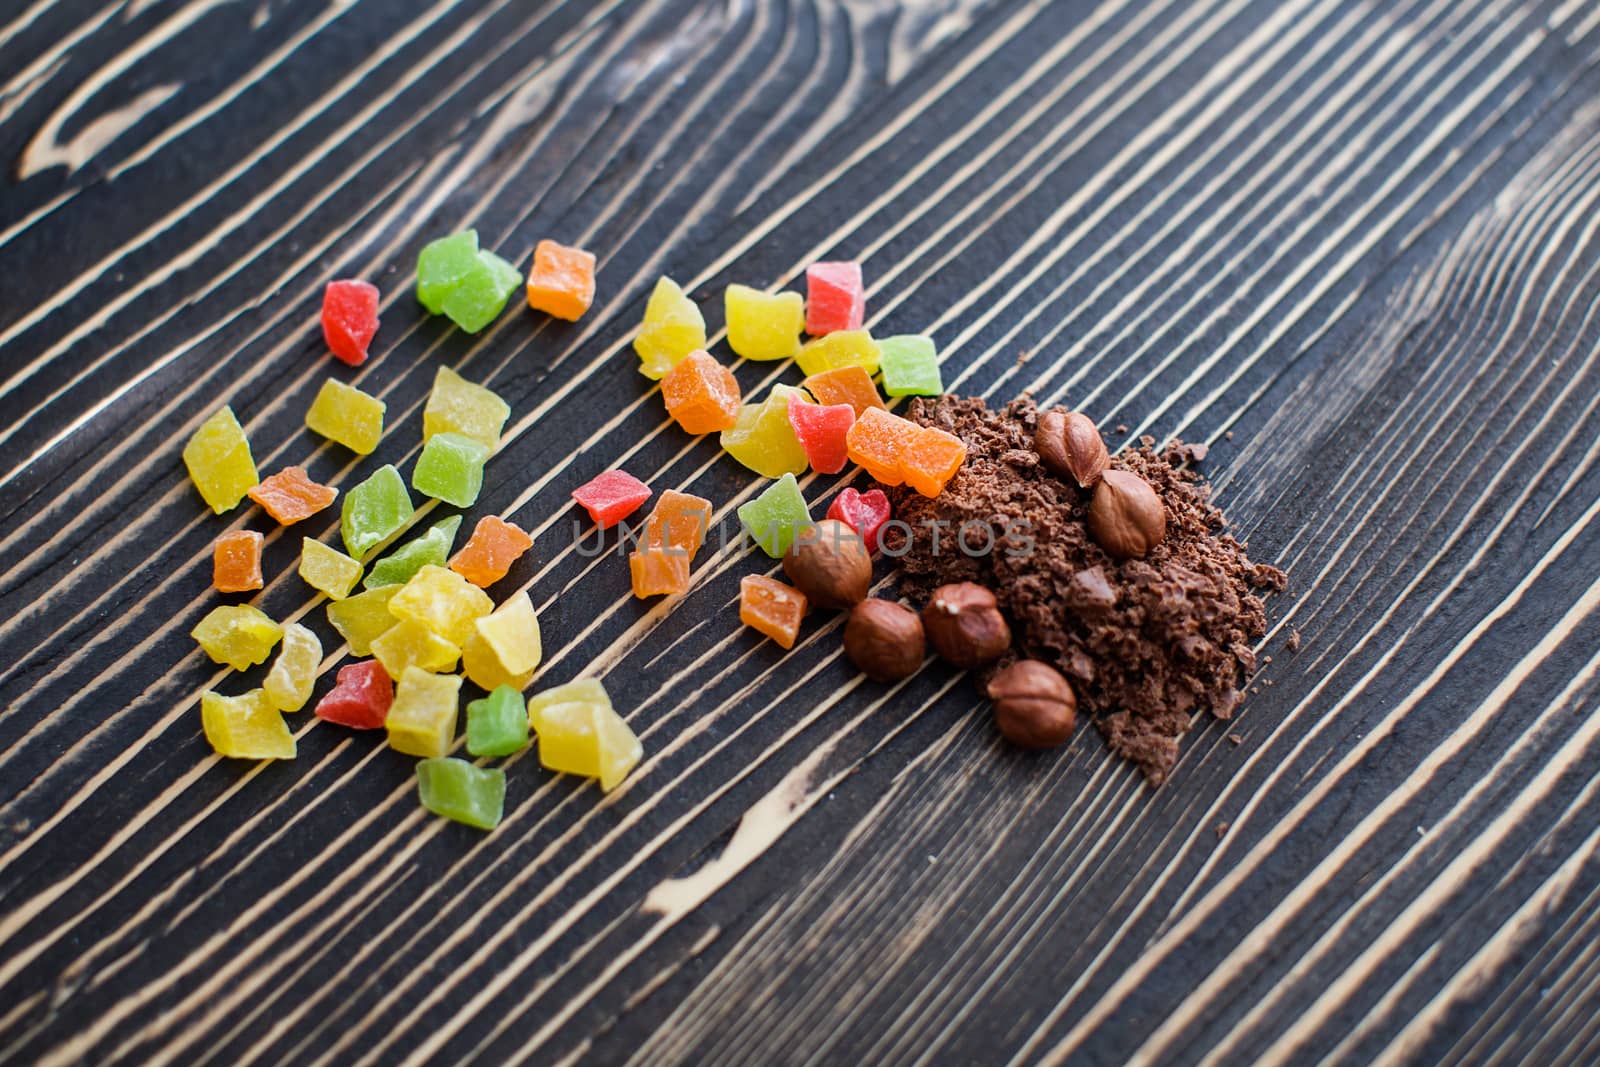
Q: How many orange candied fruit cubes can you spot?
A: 11